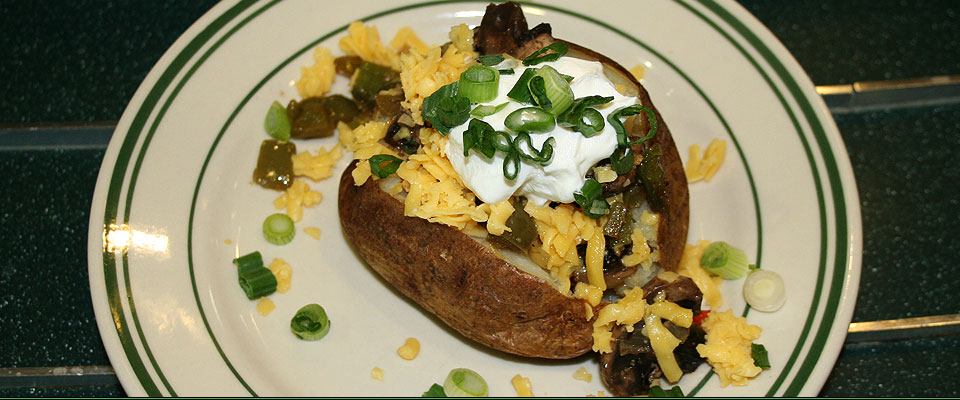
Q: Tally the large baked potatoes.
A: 1